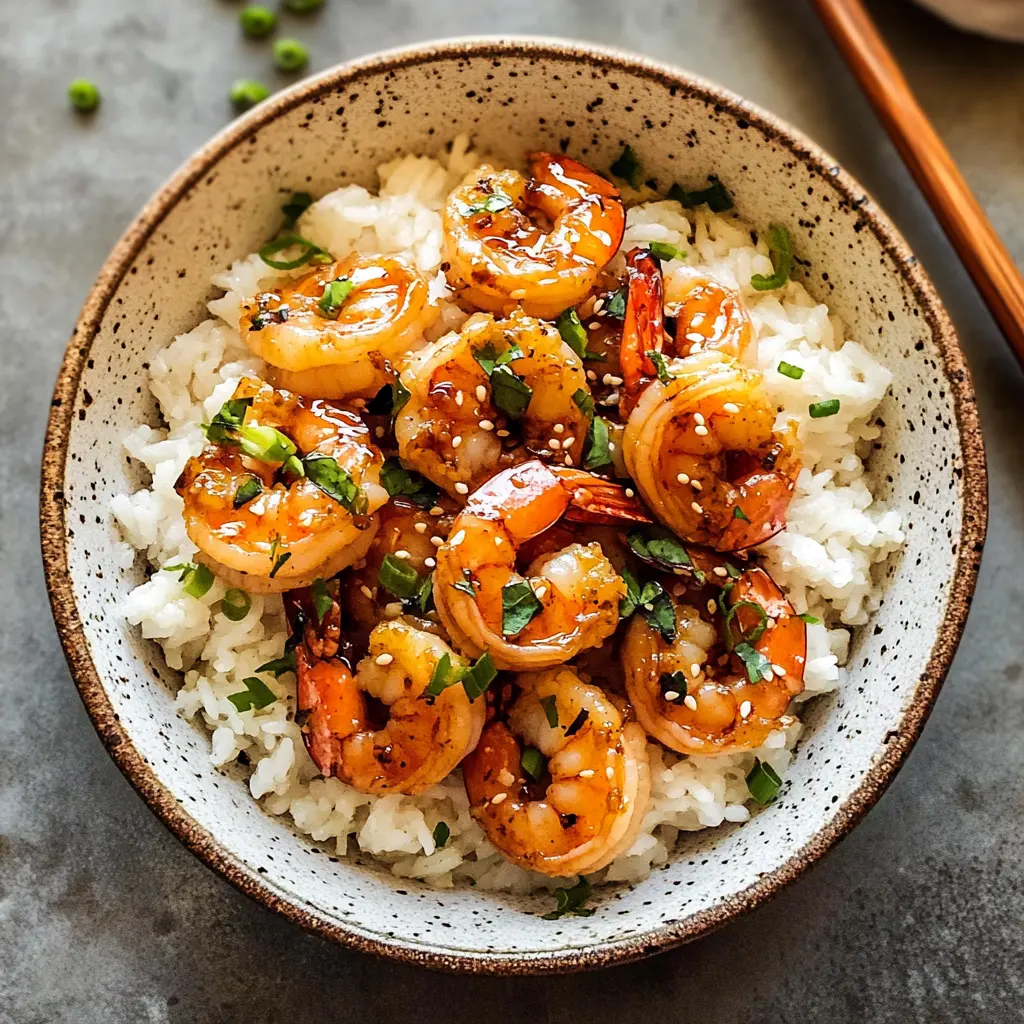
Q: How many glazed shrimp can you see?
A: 10